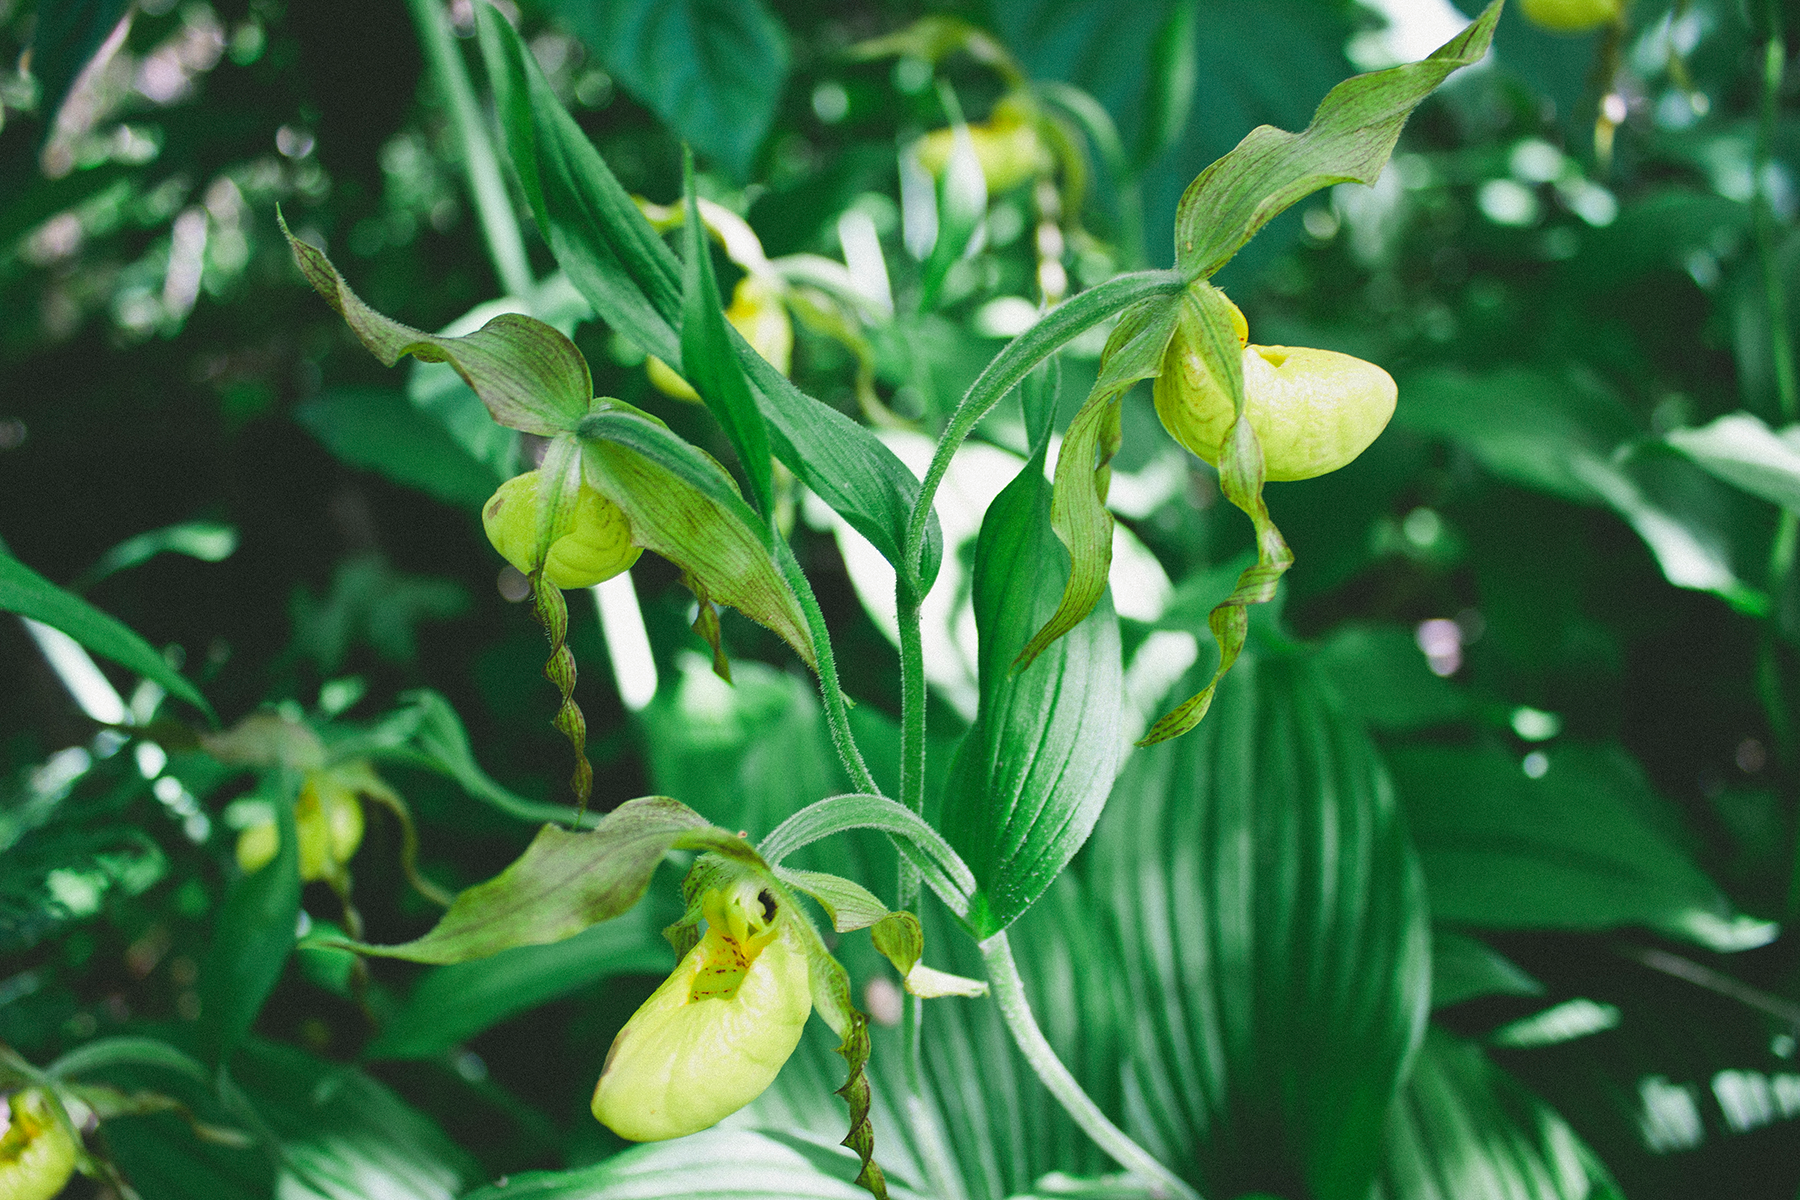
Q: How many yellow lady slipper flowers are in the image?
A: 8